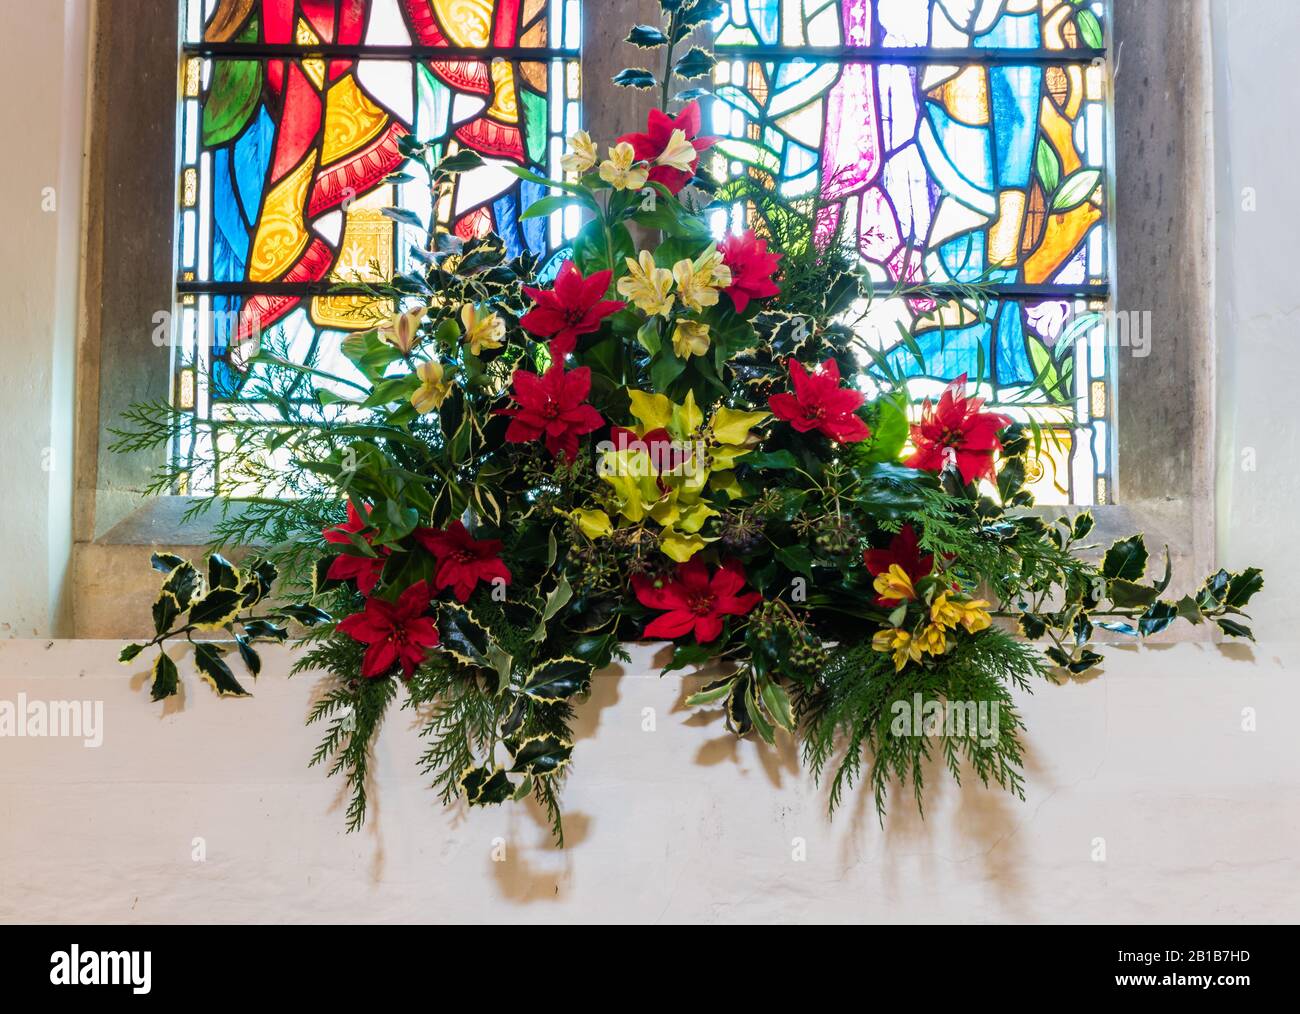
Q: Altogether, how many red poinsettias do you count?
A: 12